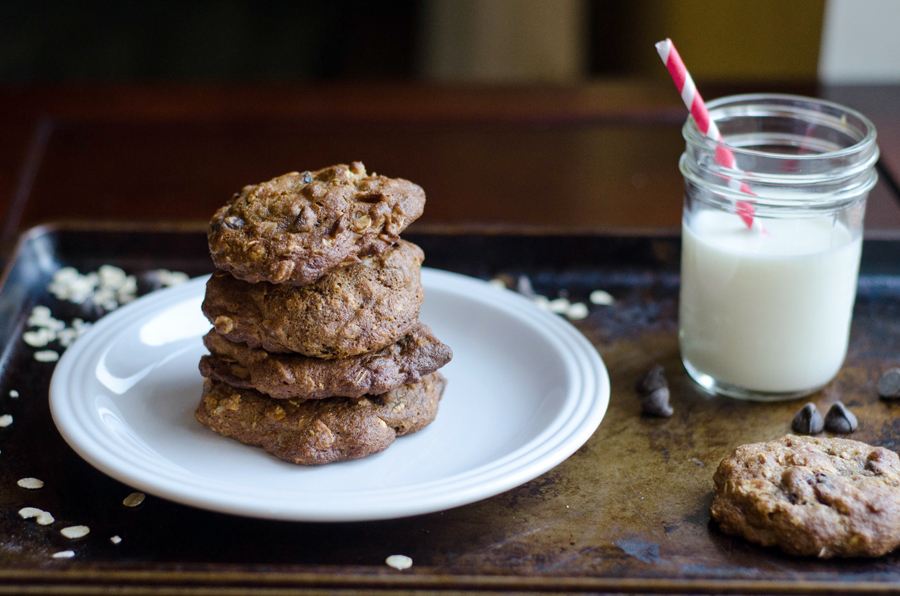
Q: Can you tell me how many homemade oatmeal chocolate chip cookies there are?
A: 5